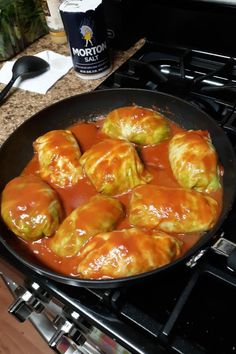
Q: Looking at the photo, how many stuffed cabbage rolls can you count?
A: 8